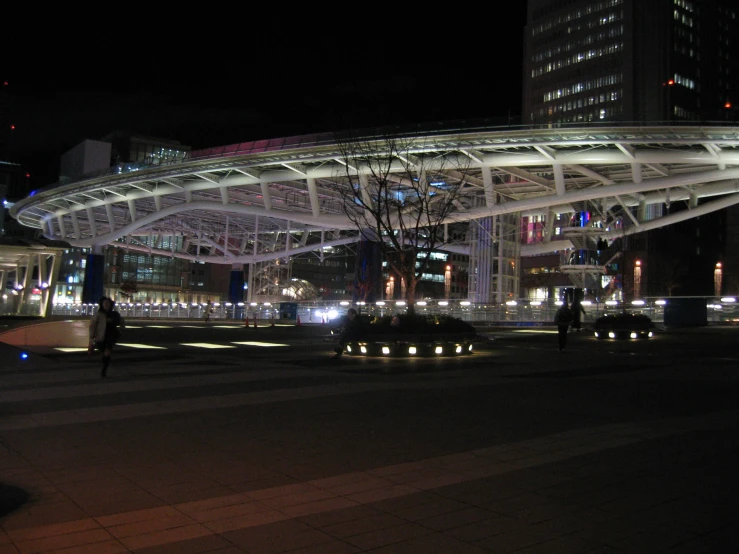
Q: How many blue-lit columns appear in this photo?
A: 3